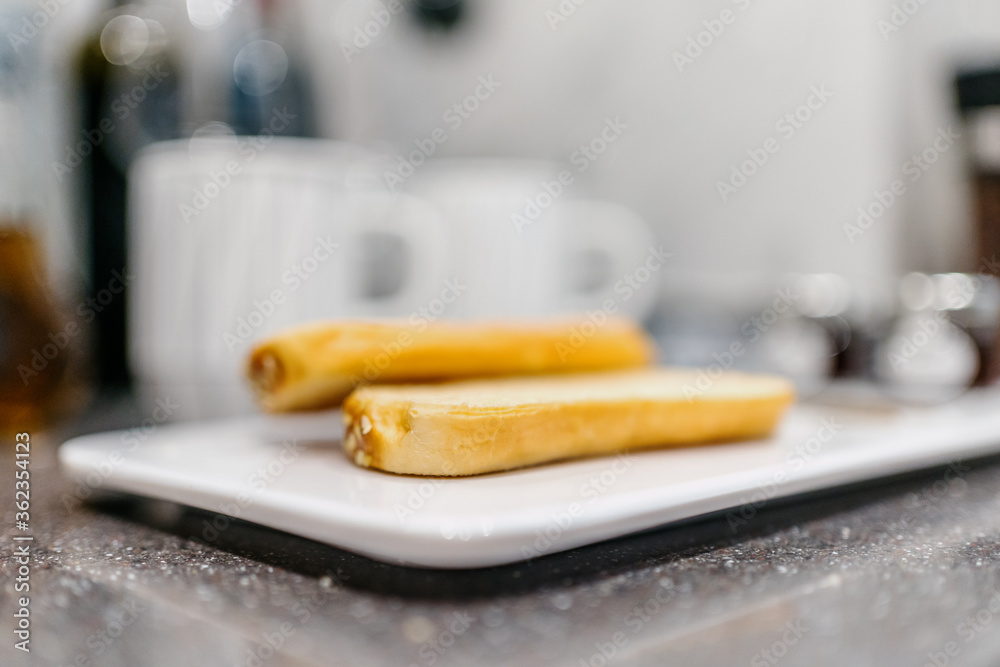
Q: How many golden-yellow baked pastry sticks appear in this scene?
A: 2